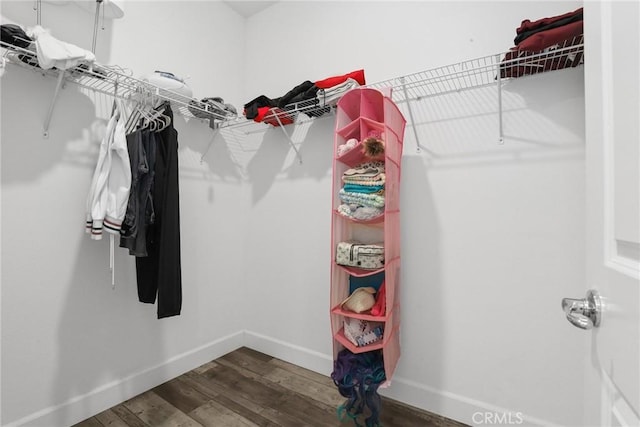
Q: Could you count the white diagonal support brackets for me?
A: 5